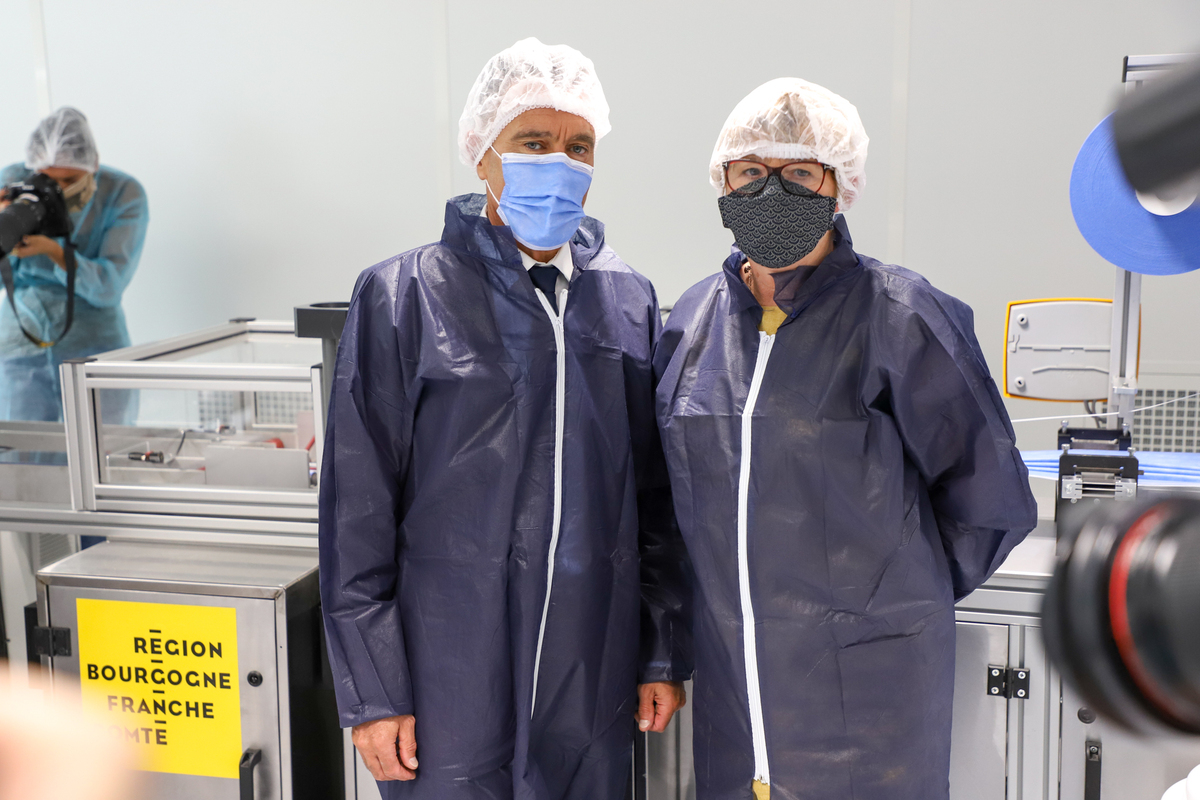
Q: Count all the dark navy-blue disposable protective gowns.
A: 2